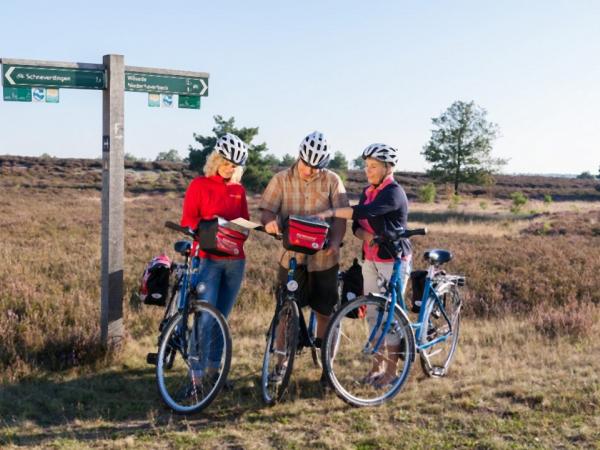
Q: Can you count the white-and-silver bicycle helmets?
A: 3